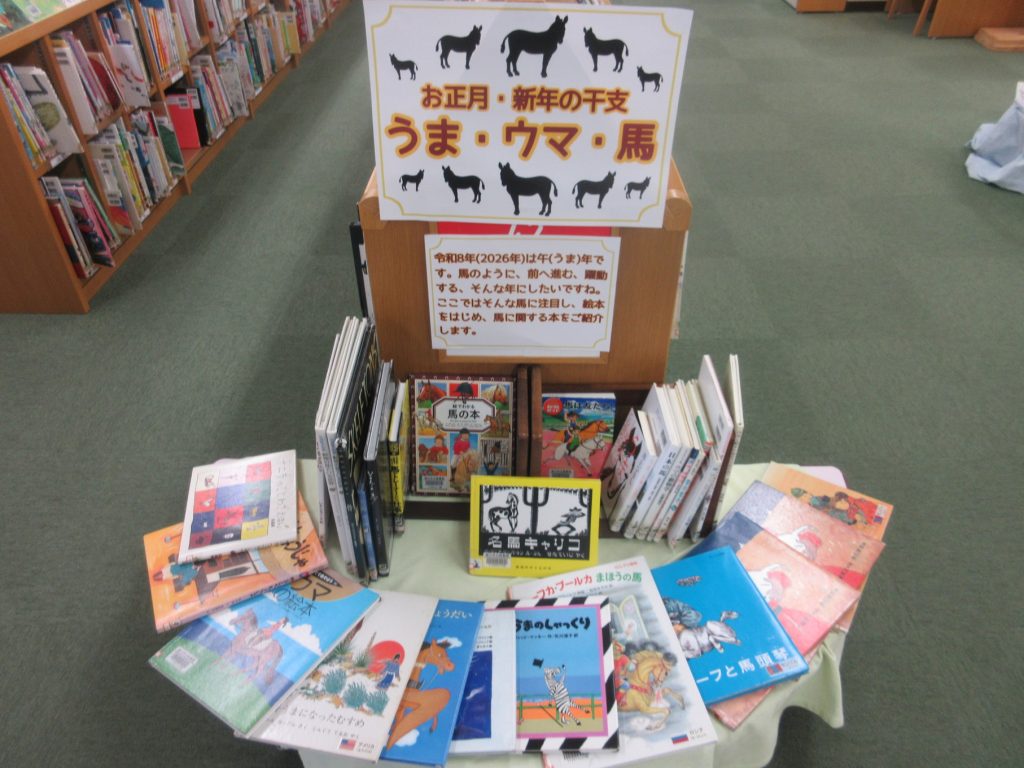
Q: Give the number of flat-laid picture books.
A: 12